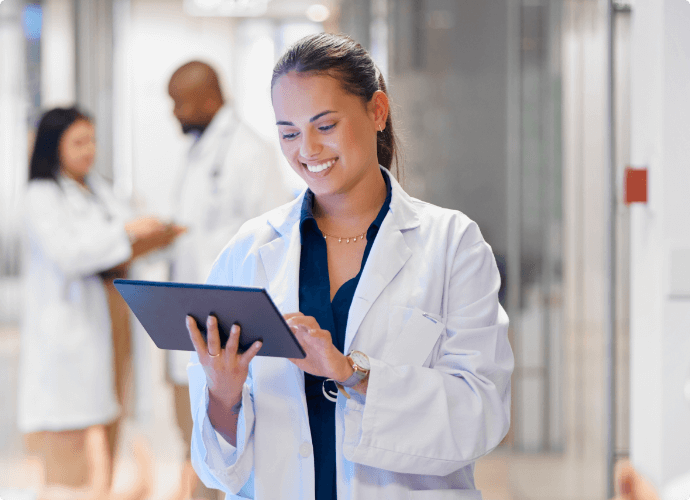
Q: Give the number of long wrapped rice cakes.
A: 0